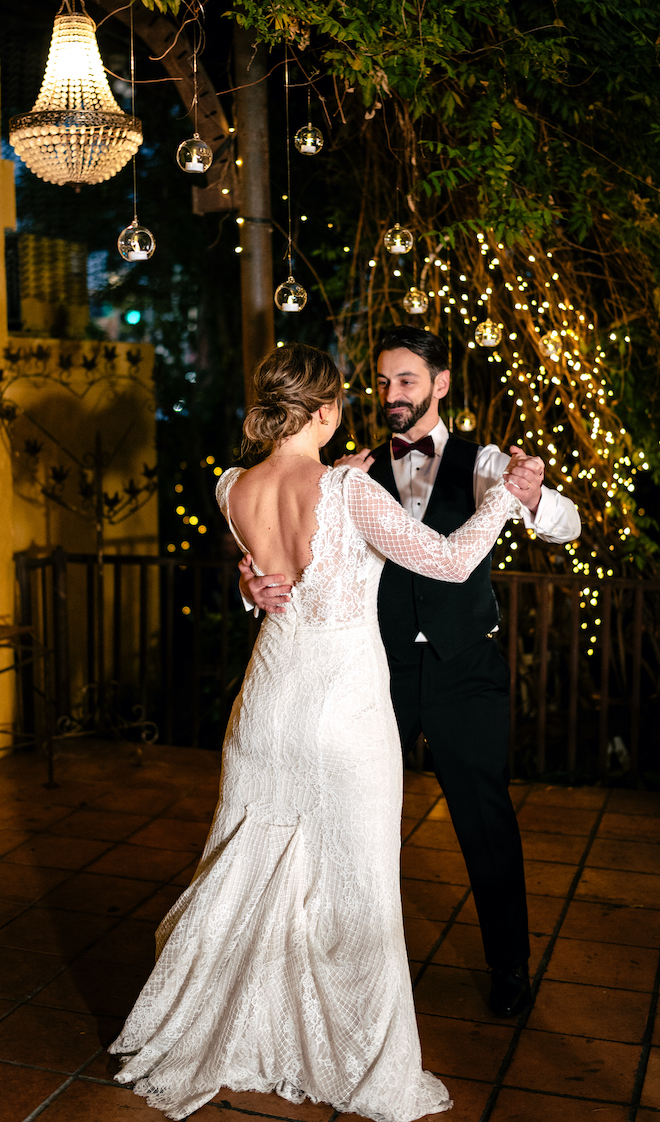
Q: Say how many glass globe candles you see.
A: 9